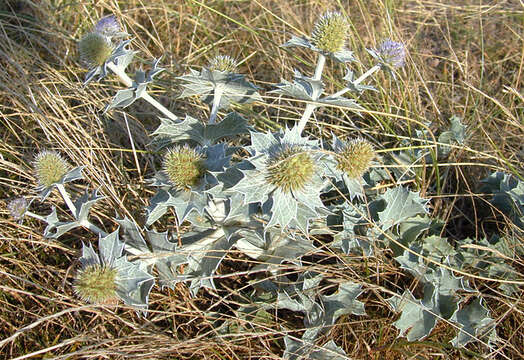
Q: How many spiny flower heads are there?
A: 11